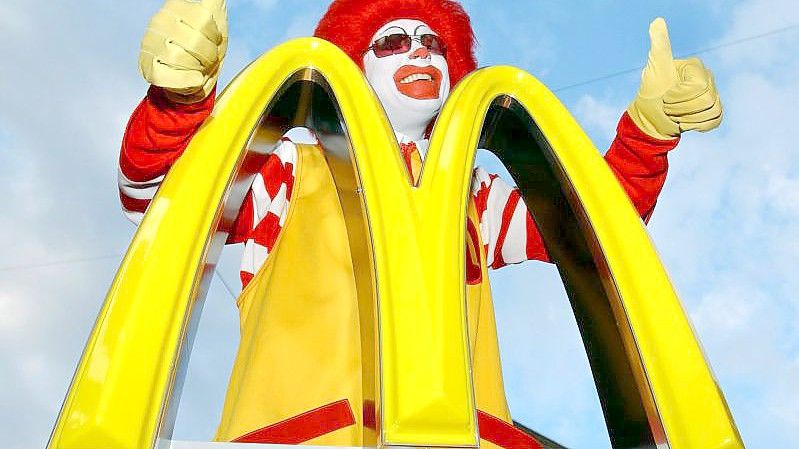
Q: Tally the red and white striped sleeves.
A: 2